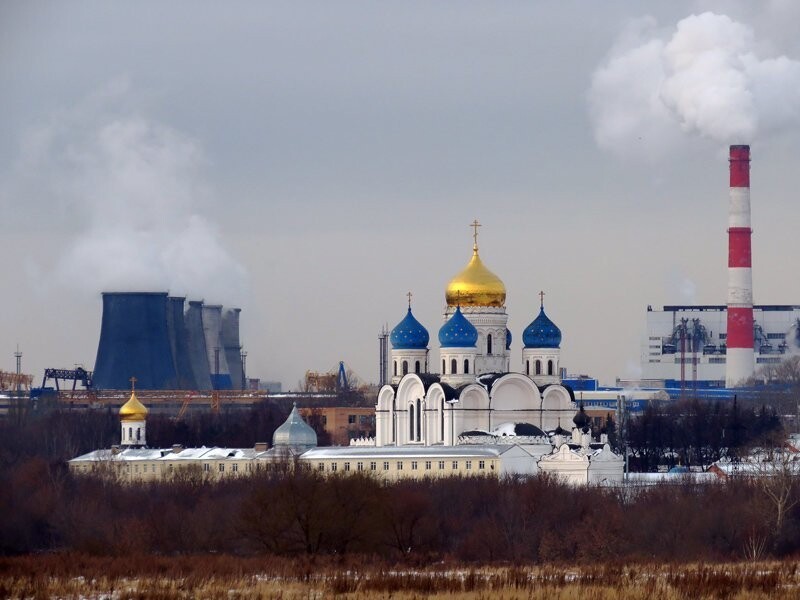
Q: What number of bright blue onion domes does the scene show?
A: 4